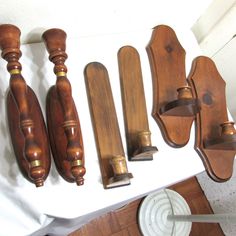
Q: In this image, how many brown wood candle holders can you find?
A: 6